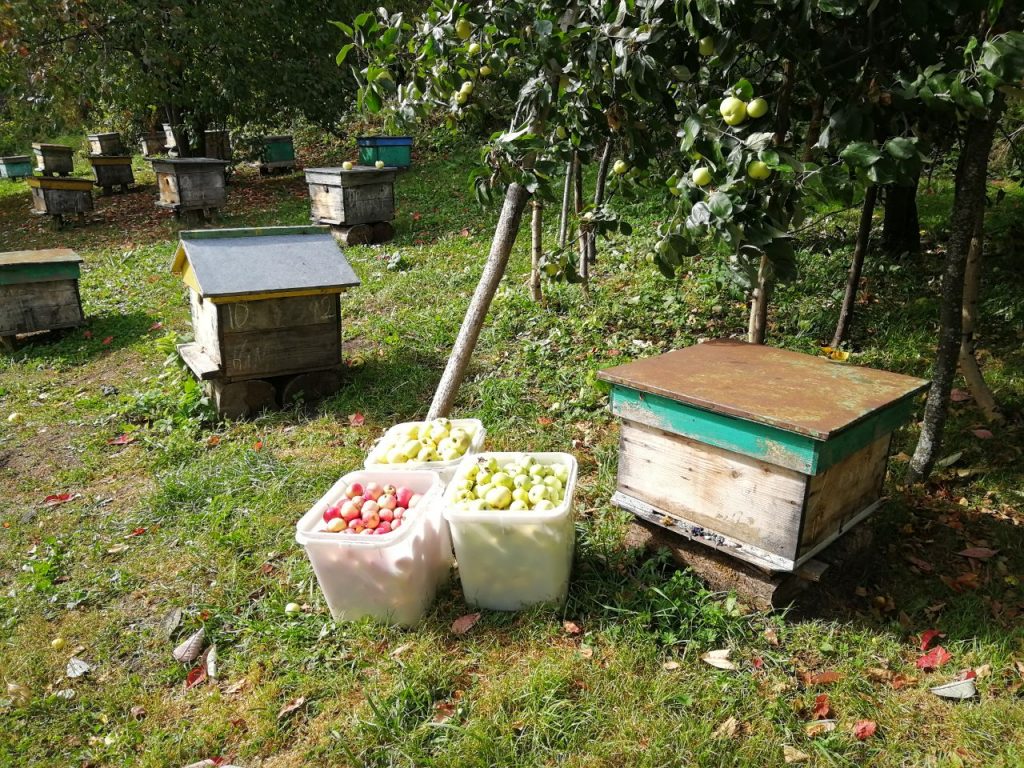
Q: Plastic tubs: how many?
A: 3